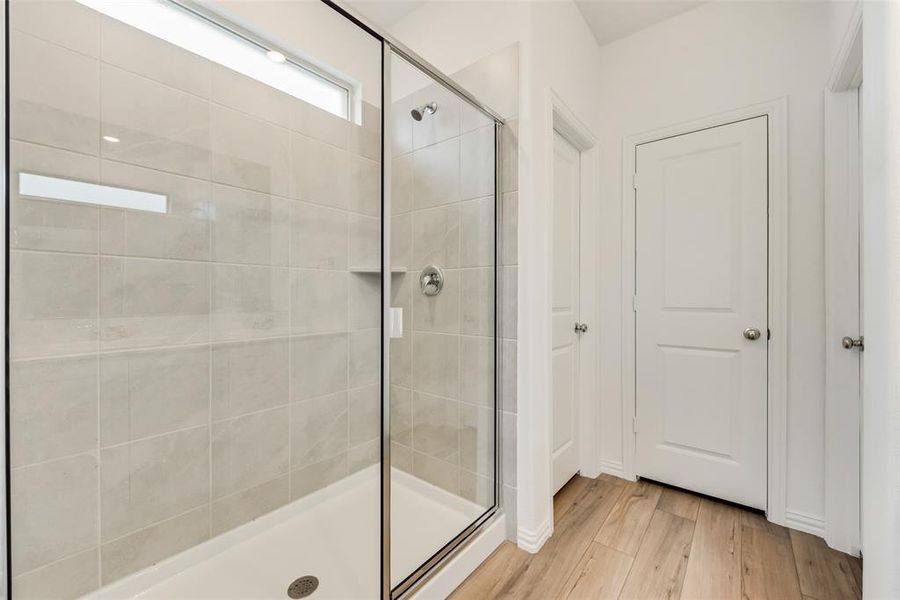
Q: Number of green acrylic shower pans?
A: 0